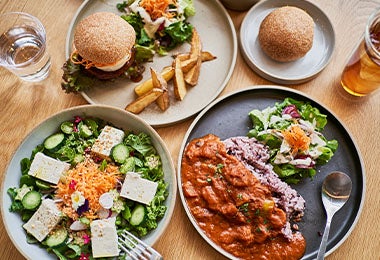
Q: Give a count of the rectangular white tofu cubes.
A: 5